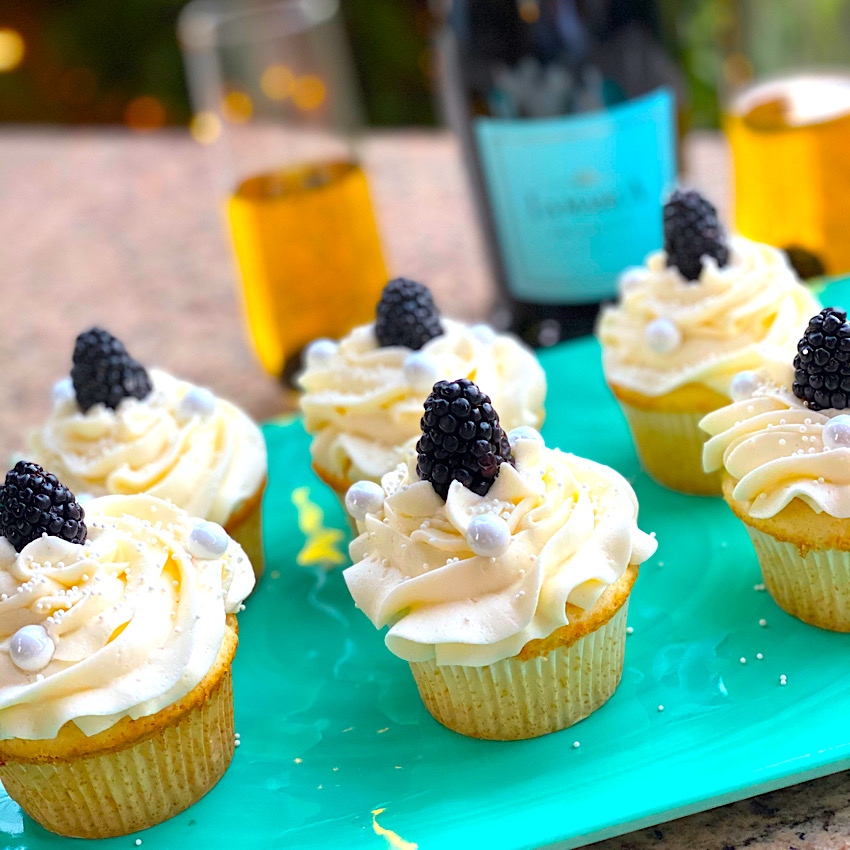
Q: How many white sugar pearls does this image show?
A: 14